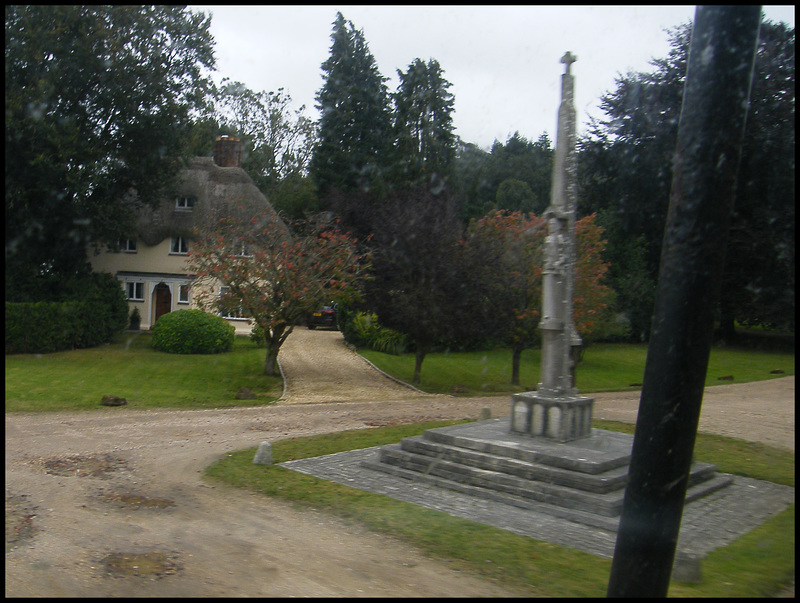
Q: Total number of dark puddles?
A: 4